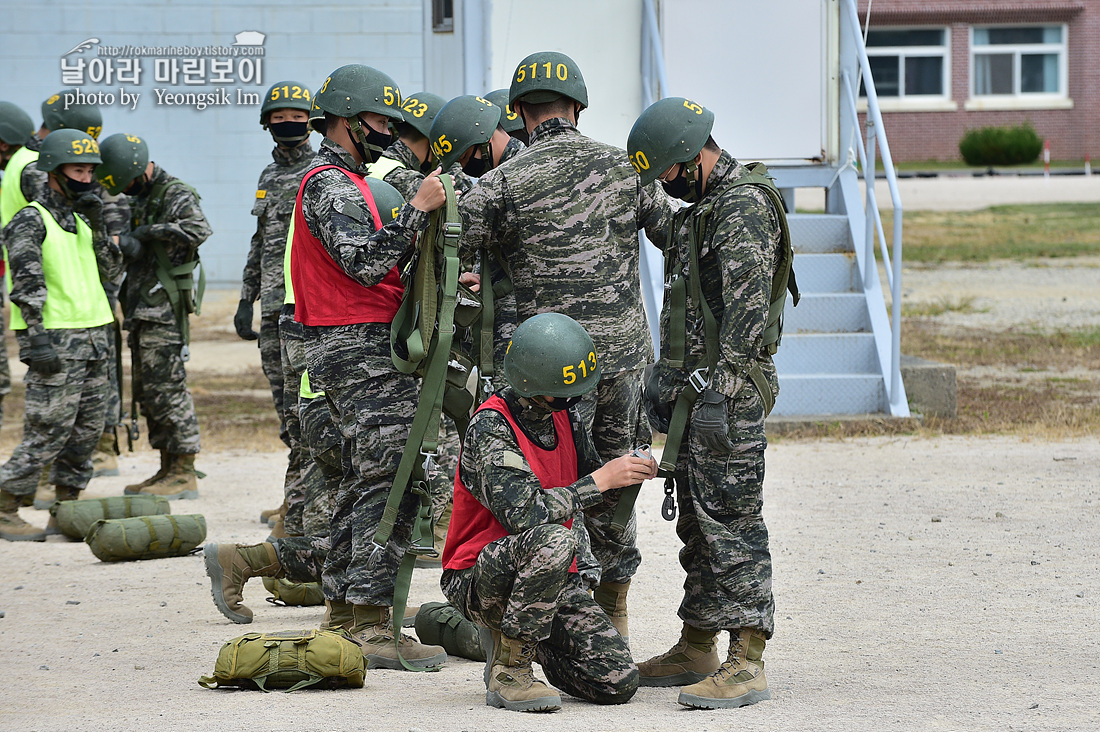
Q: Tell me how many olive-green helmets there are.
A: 14